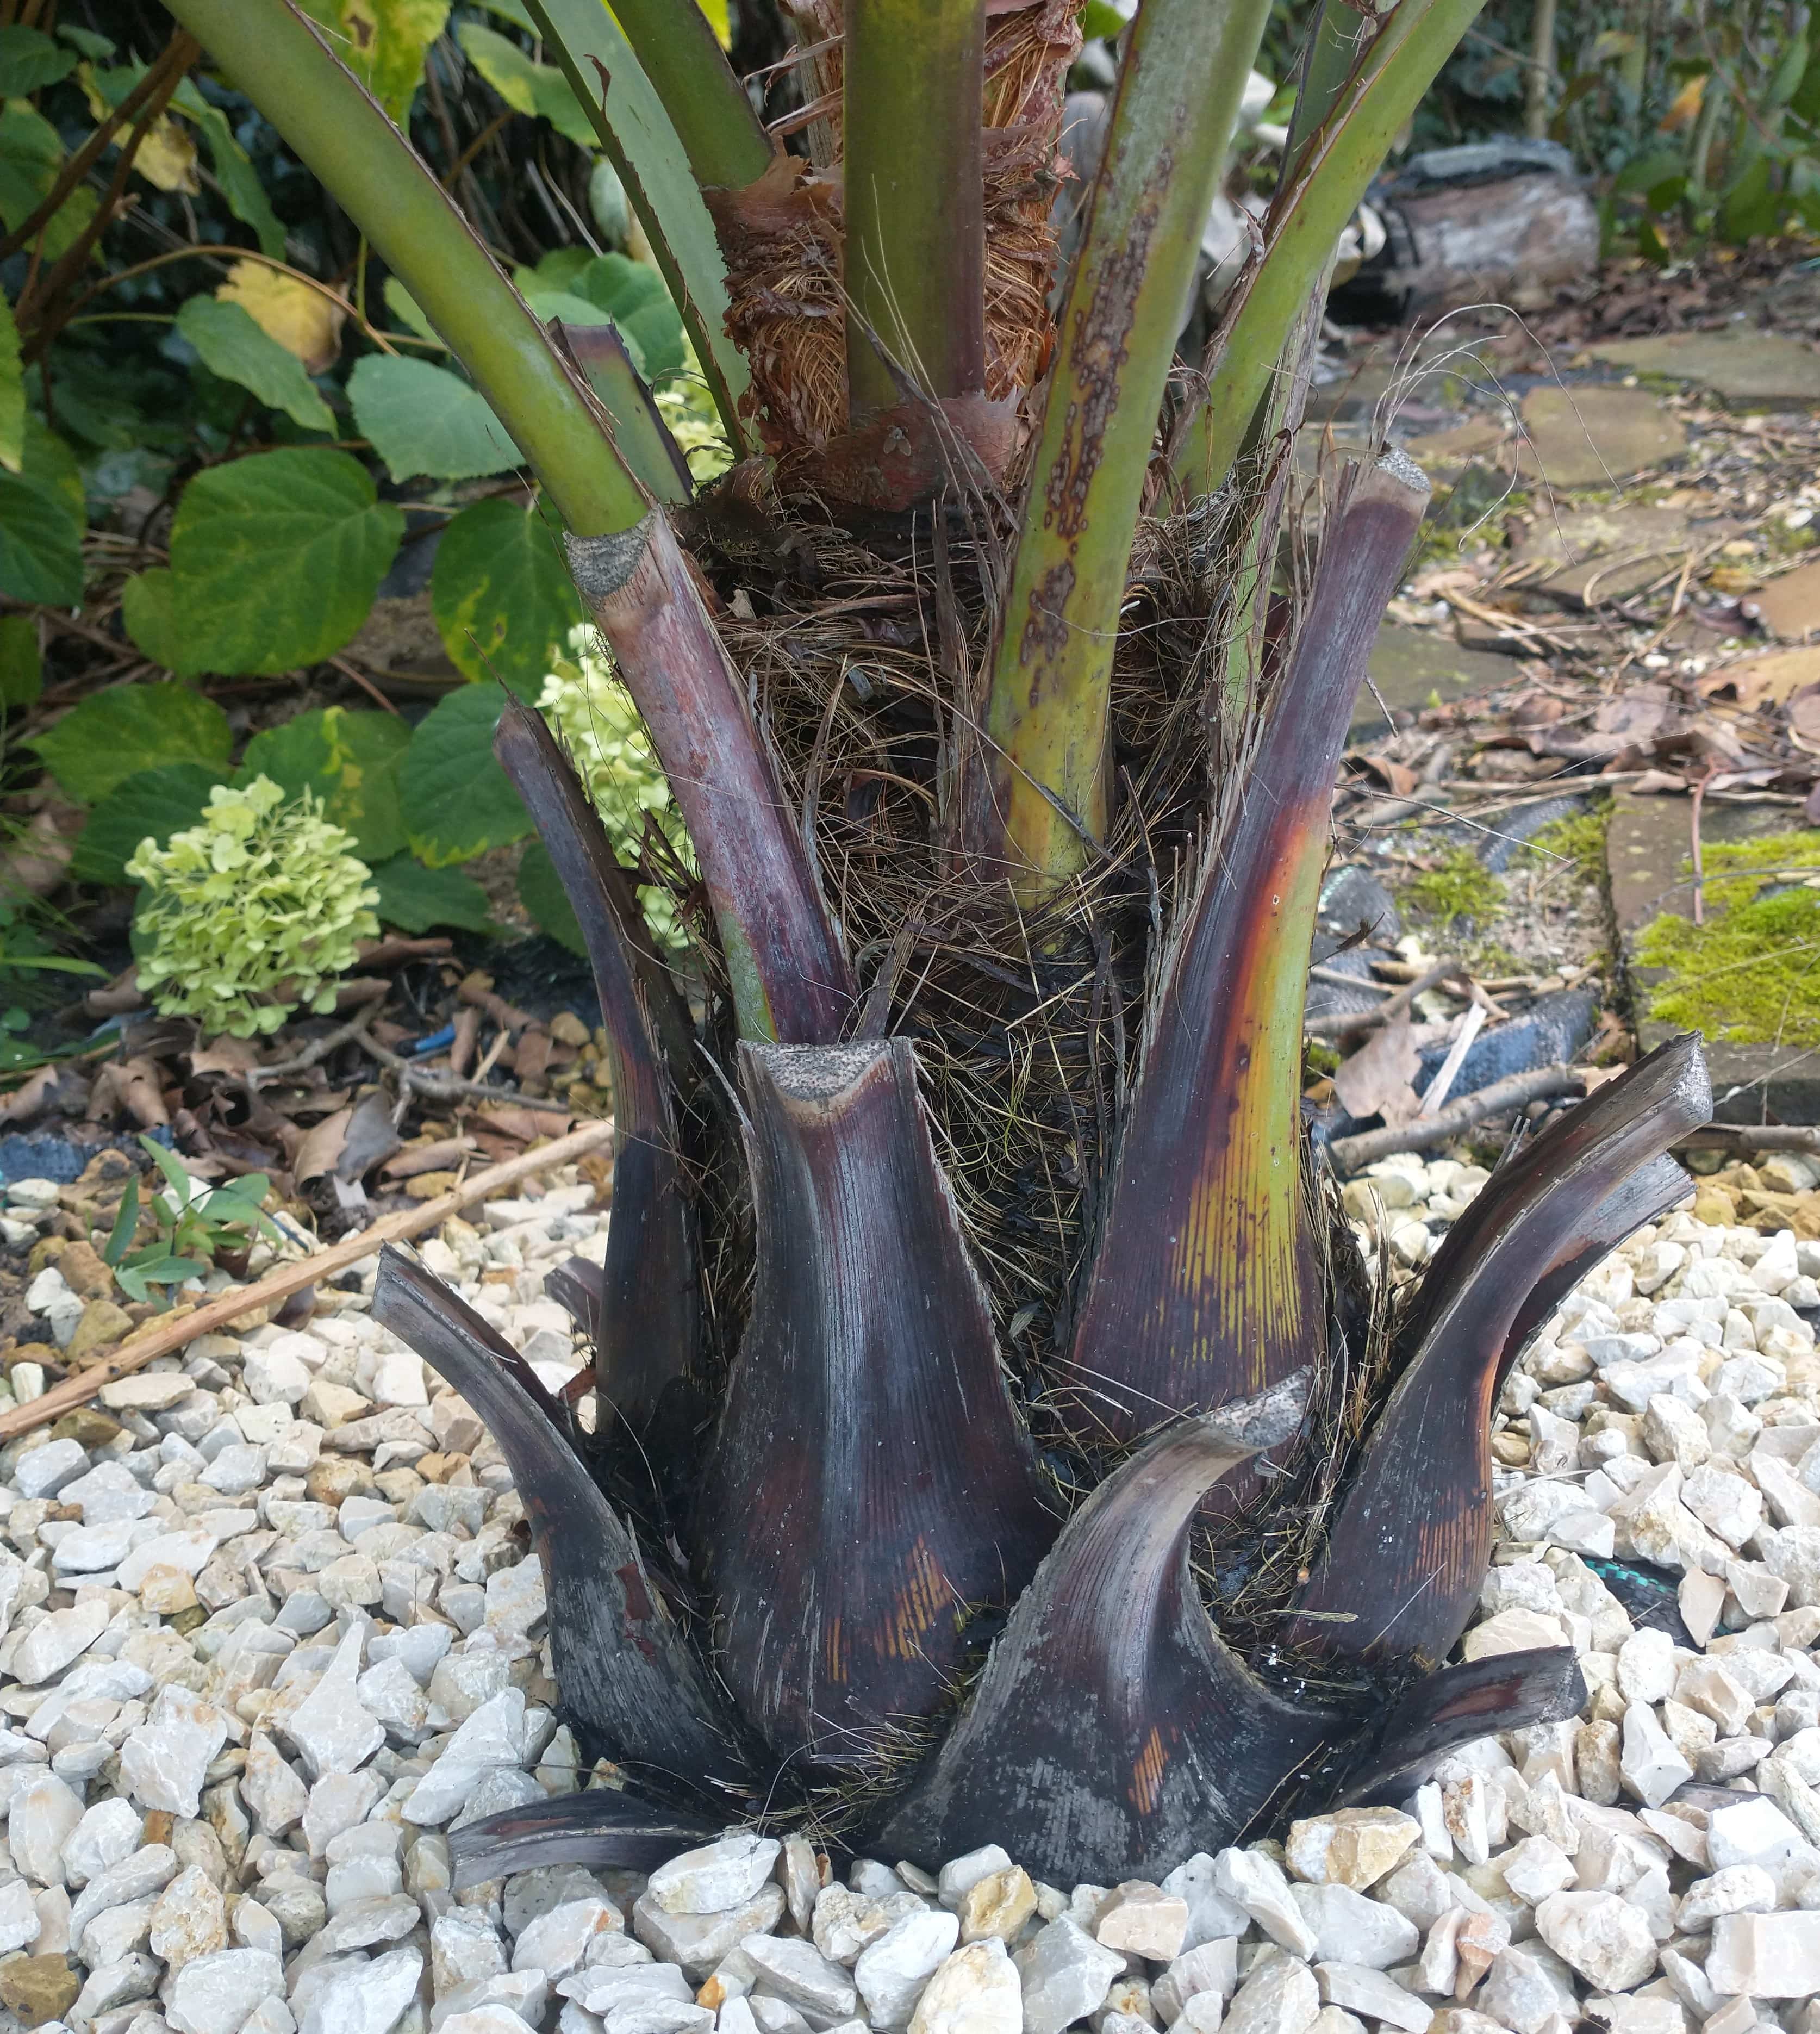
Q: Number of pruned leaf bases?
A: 12